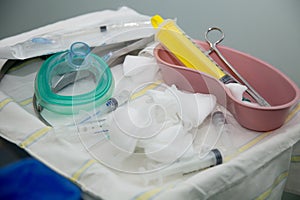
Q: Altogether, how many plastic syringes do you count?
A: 4